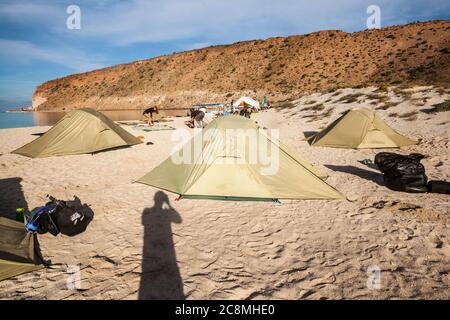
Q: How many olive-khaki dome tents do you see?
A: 4